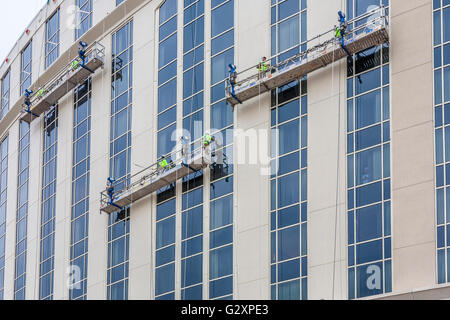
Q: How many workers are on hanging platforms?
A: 6